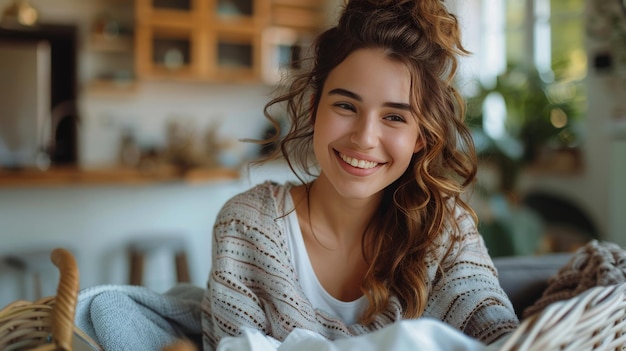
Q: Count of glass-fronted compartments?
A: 4